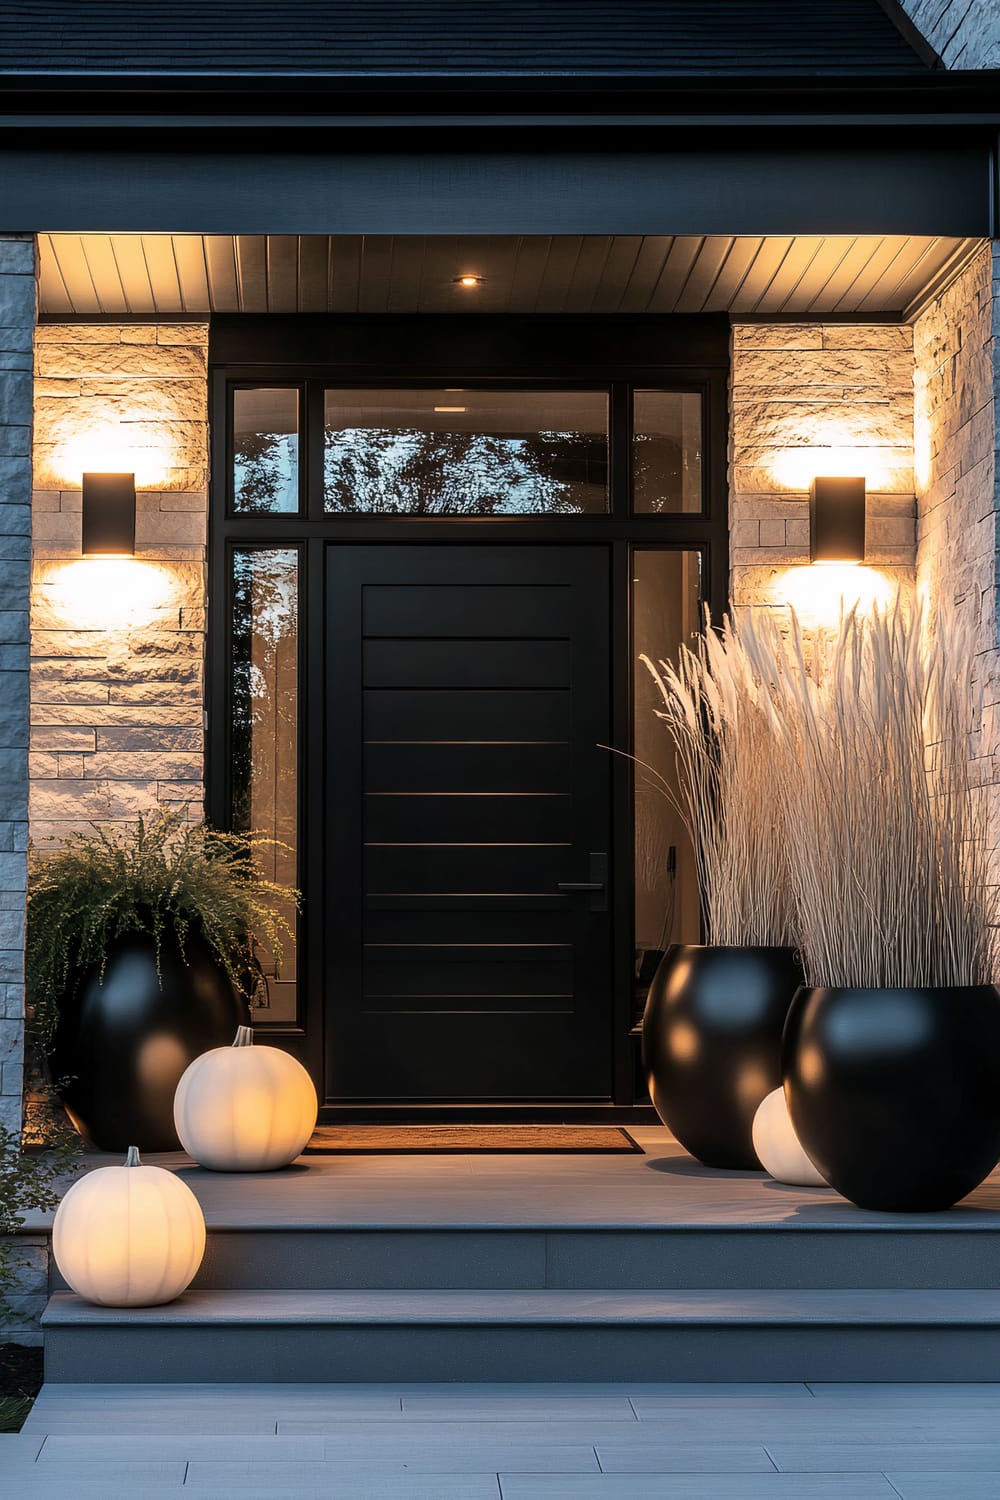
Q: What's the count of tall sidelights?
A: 2